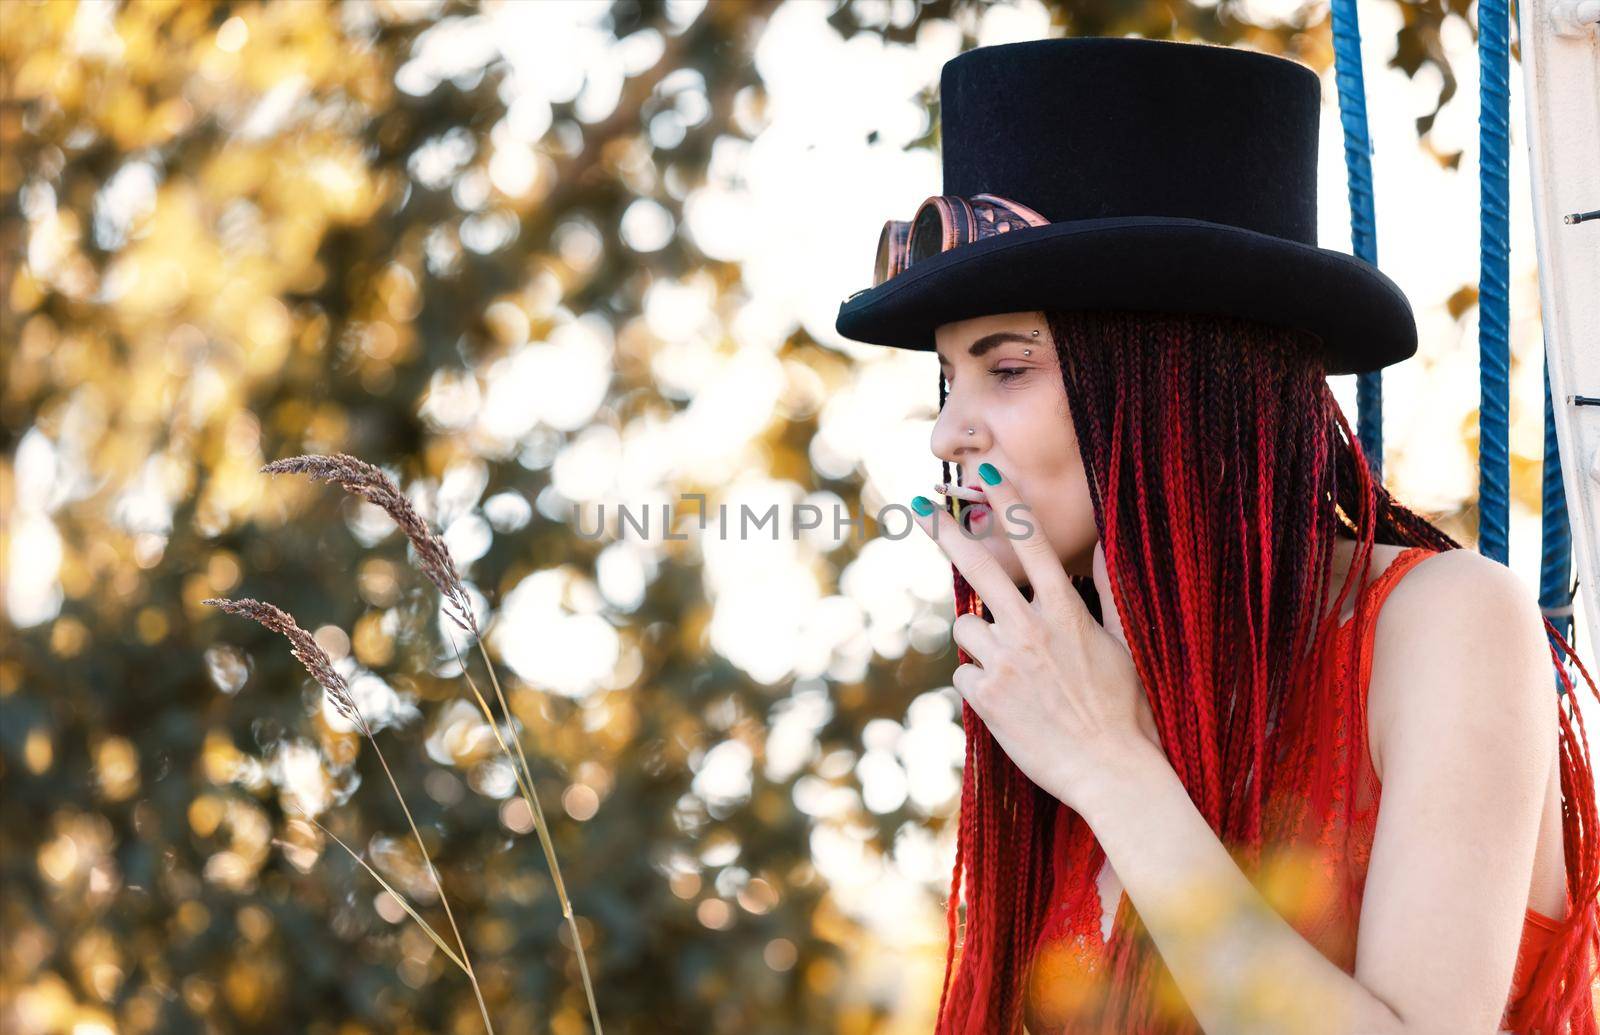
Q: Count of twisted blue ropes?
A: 3